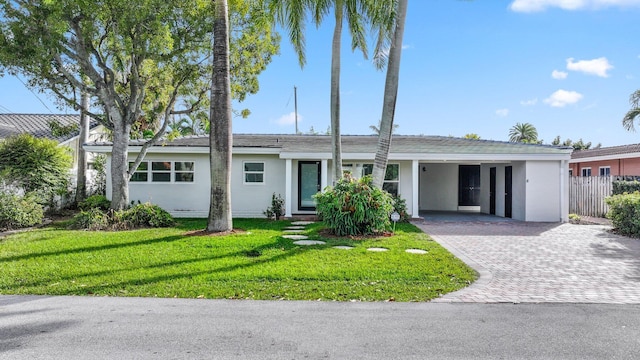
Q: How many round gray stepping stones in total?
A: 8